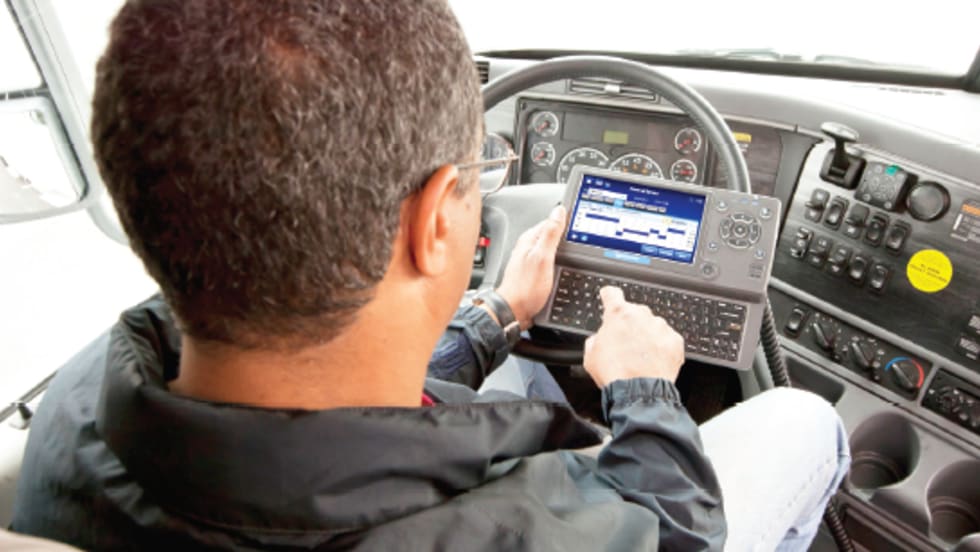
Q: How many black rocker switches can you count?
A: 11